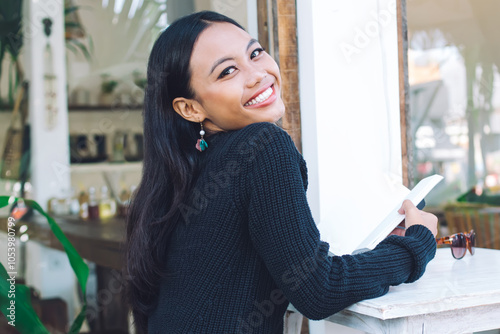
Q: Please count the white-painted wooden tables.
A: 1